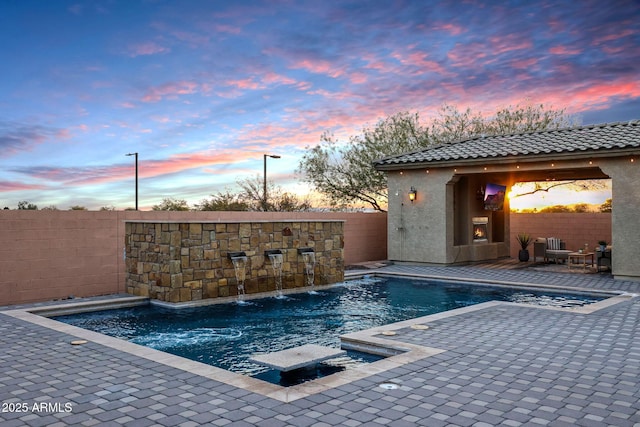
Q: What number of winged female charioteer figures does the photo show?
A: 0